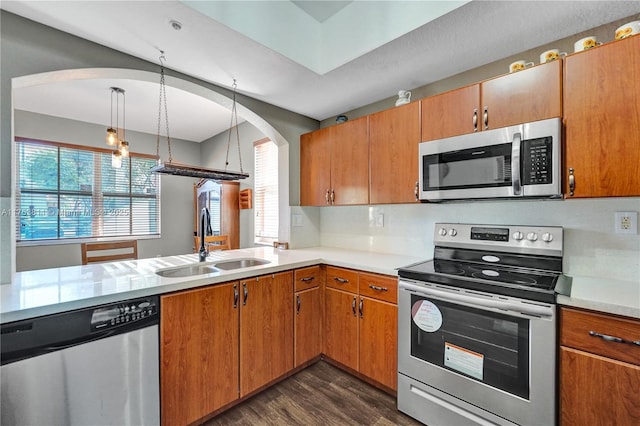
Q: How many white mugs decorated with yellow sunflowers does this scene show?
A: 4